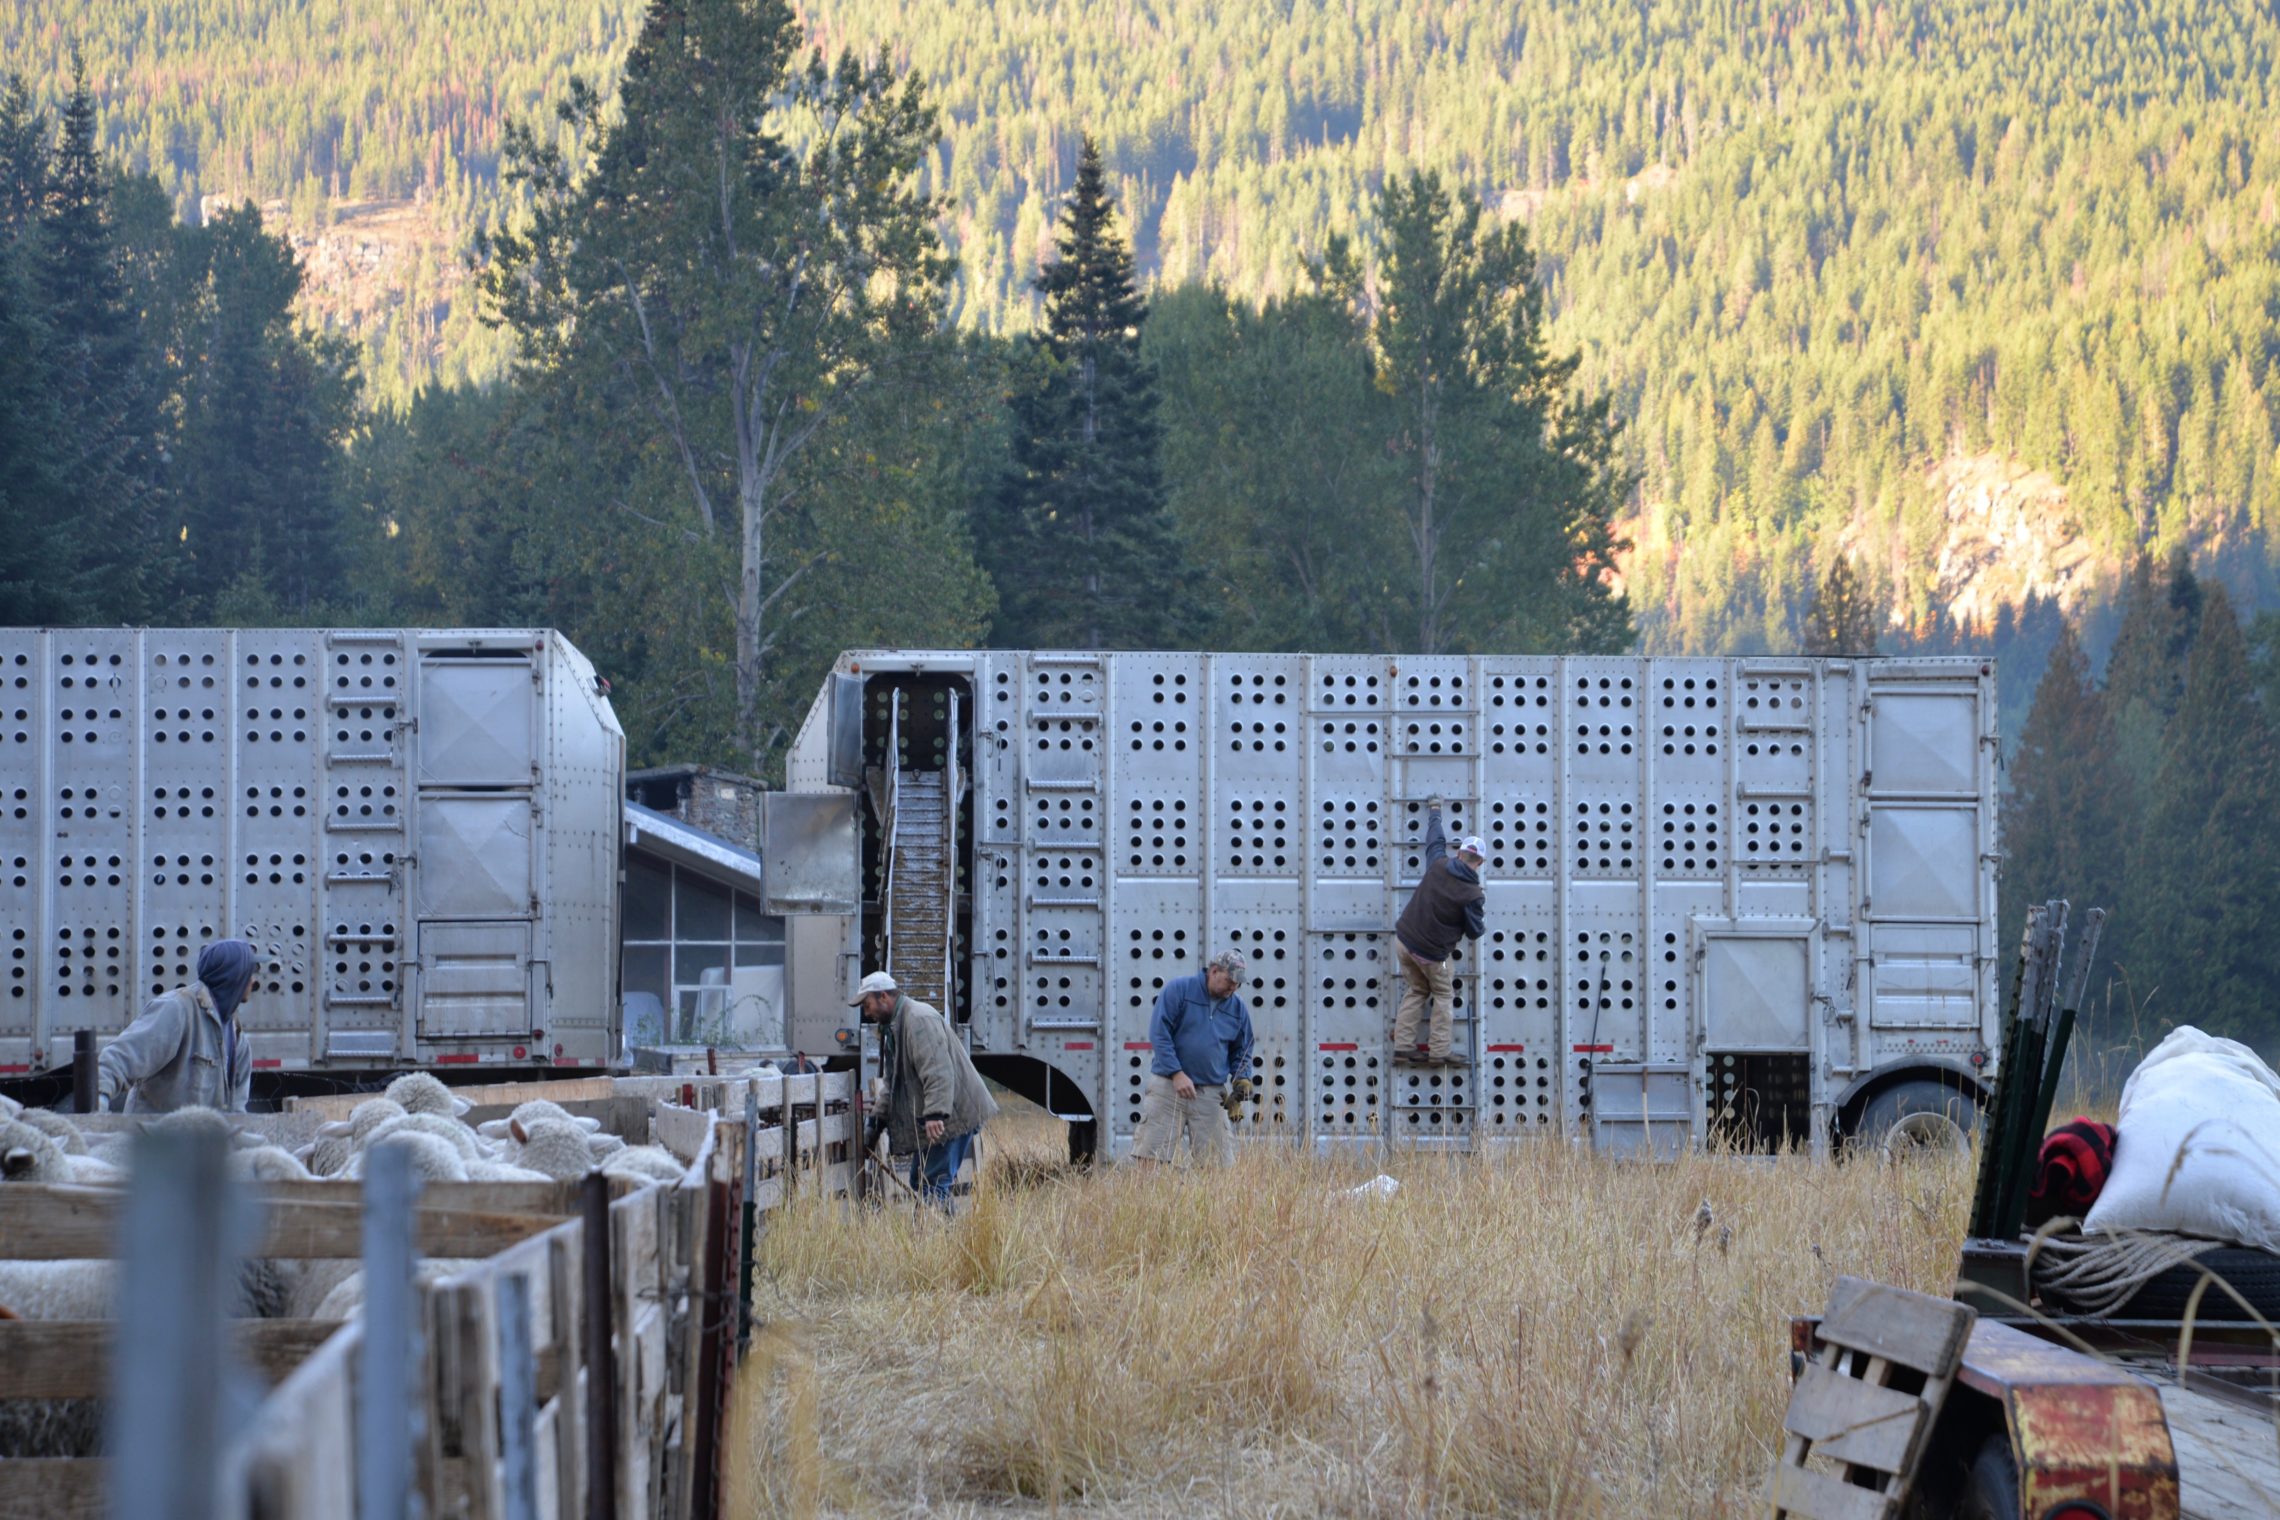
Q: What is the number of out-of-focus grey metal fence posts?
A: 3